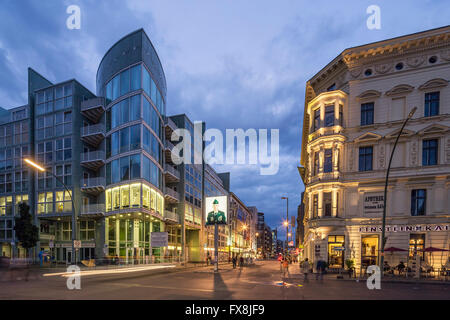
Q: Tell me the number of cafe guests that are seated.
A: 2